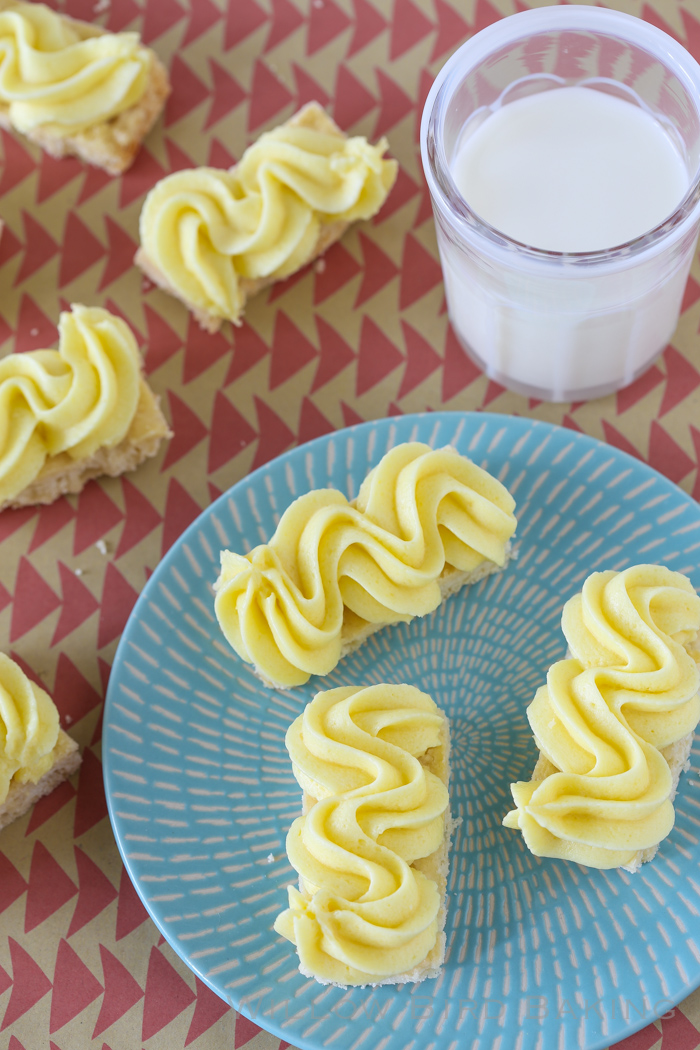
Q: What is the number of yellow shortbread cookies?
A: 7